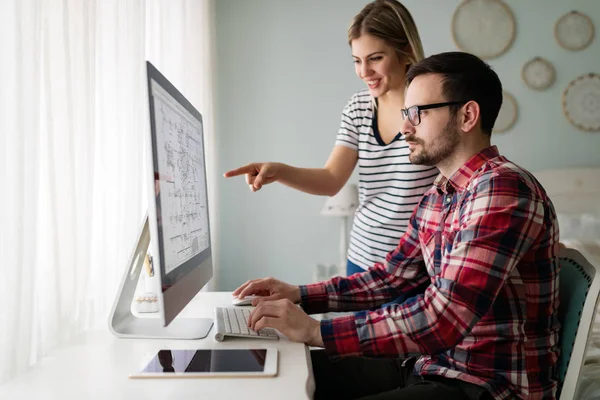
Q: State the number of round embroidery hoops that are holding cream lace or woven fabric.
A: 5